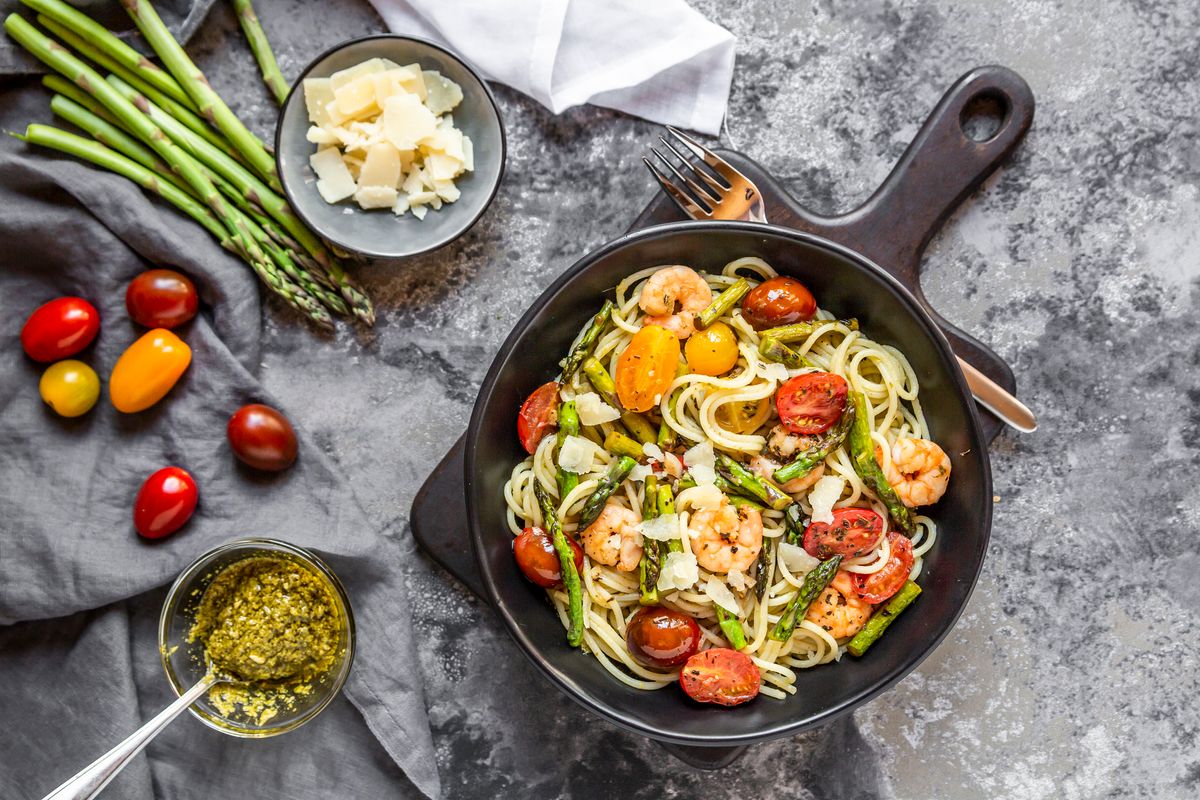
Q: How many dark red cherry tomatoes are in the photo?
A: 5